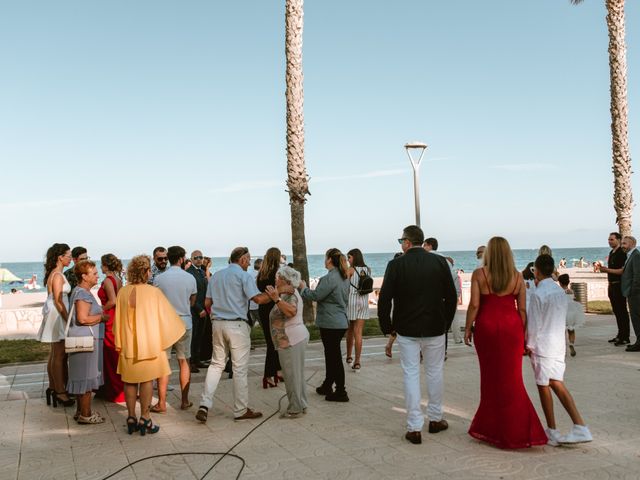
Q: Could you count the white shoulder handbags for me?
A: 1